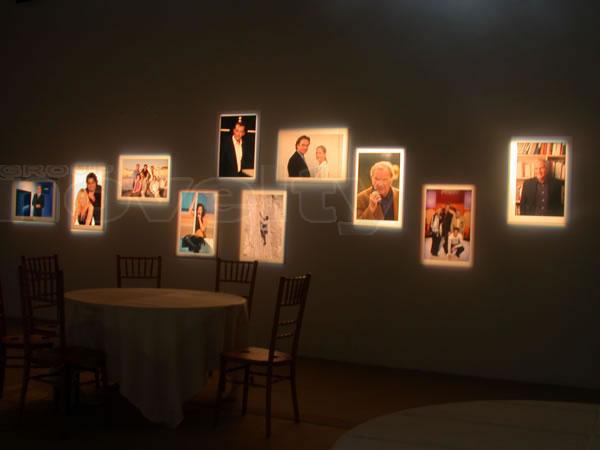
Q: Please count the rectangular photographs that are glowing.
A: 10